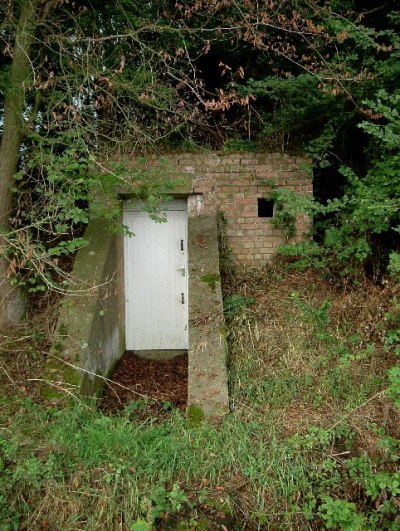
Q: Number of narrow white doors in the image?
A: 1